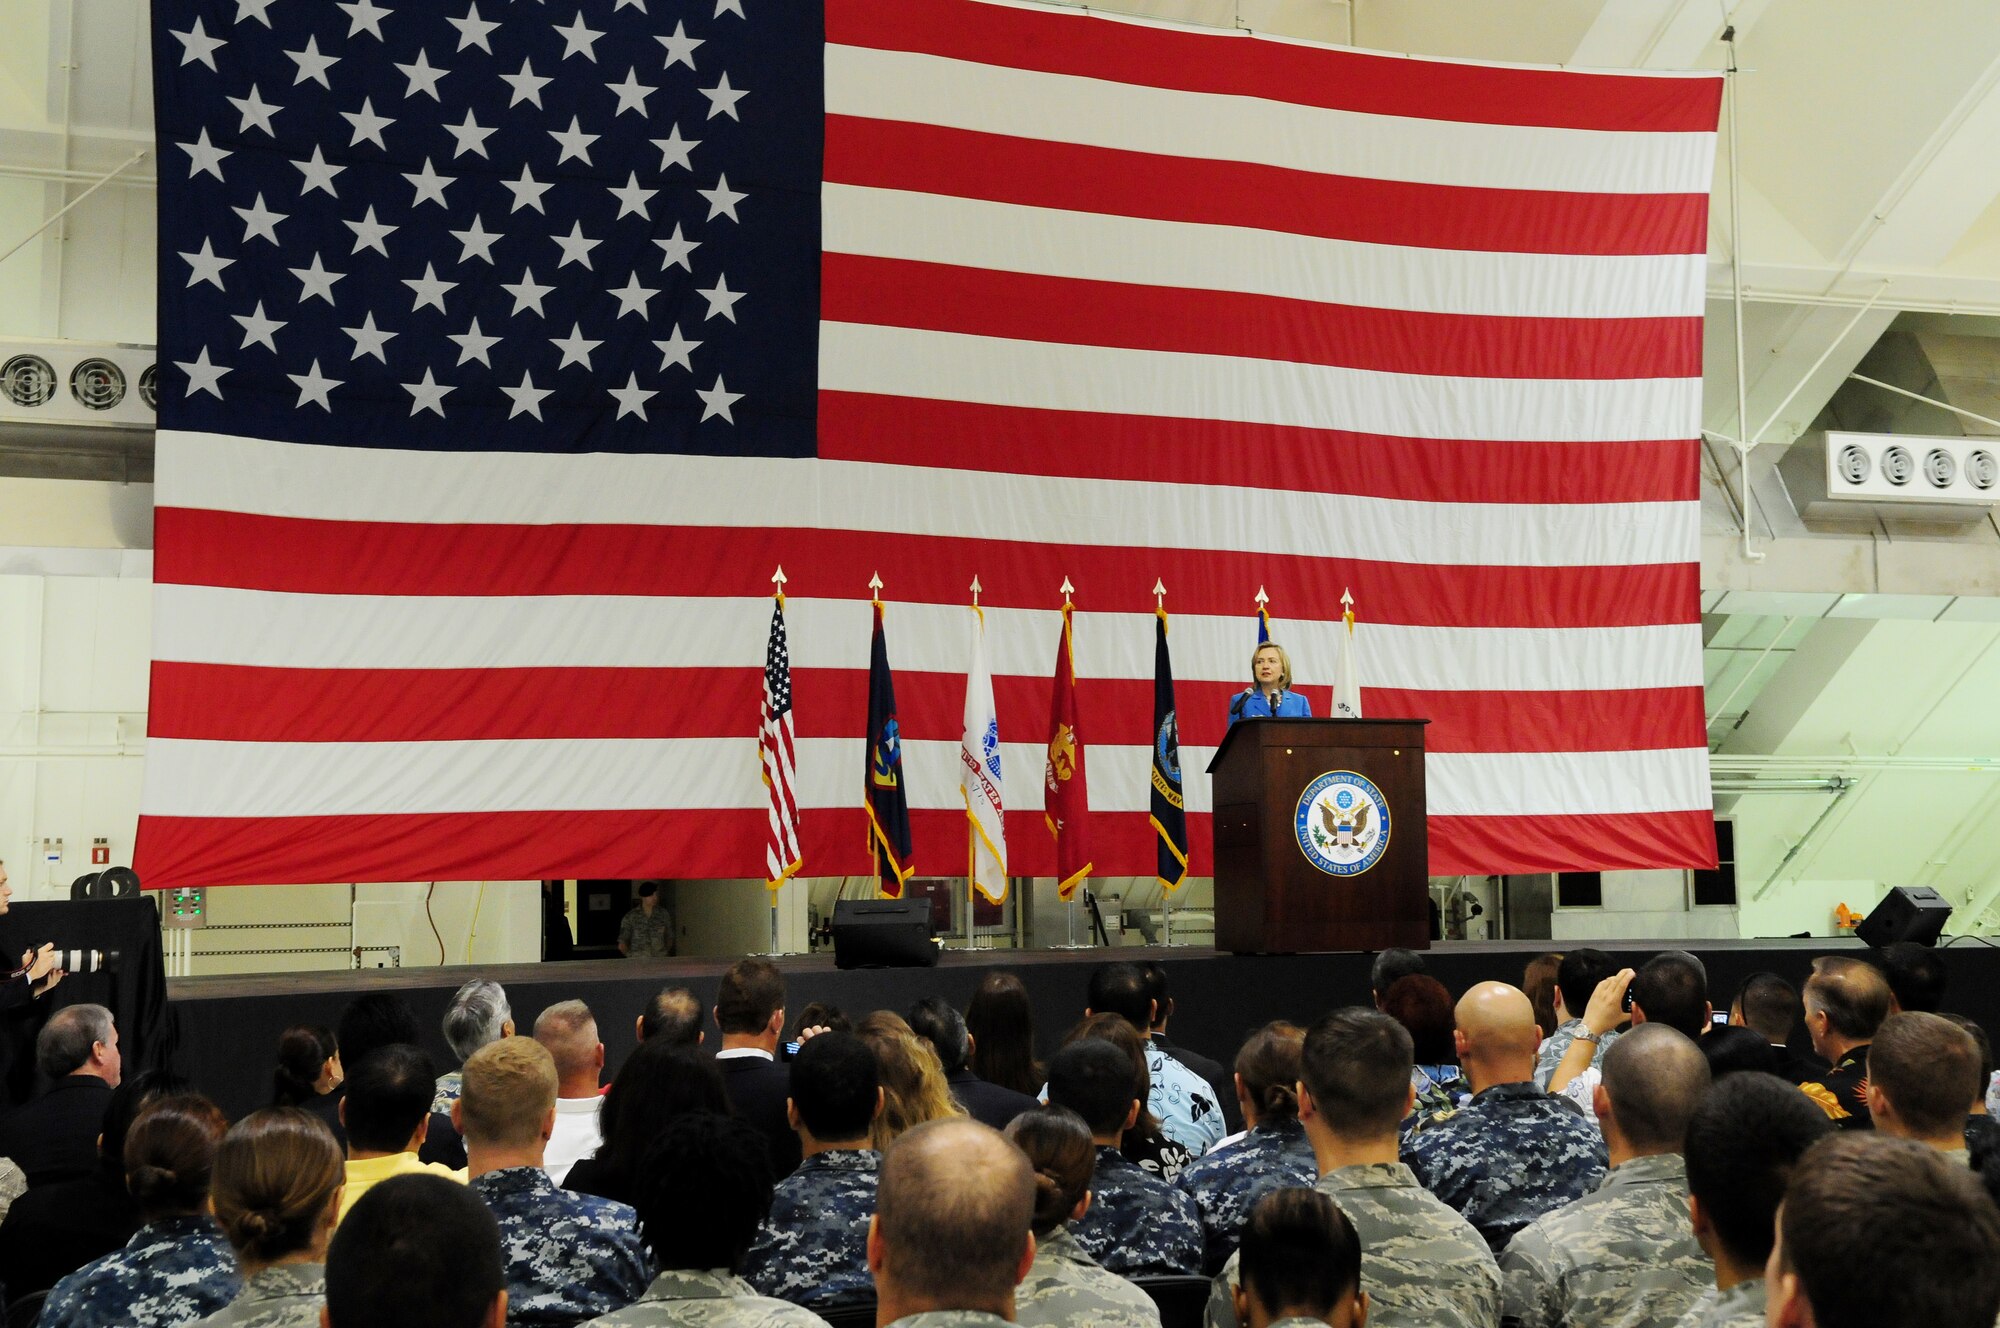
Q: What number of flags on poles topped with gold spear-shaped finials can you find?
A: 7